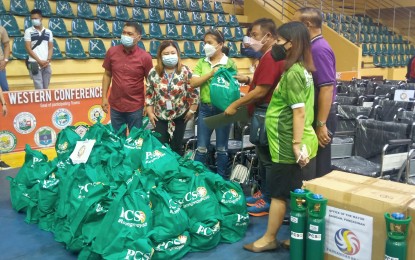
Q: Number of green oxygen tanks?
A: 3